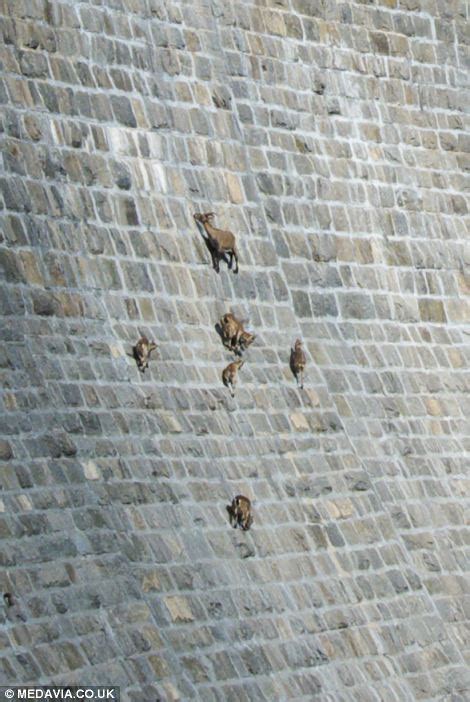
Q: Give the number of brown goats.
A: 6